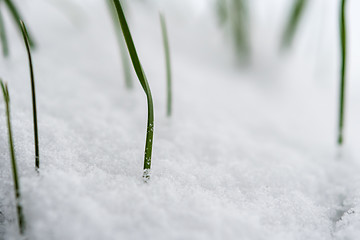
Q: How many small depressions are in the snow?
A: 1